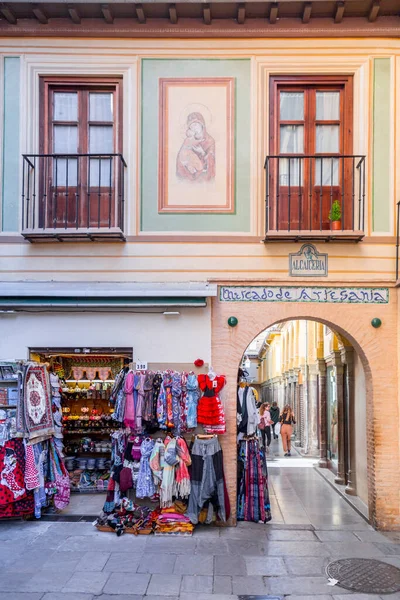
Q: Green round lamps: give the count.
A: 2